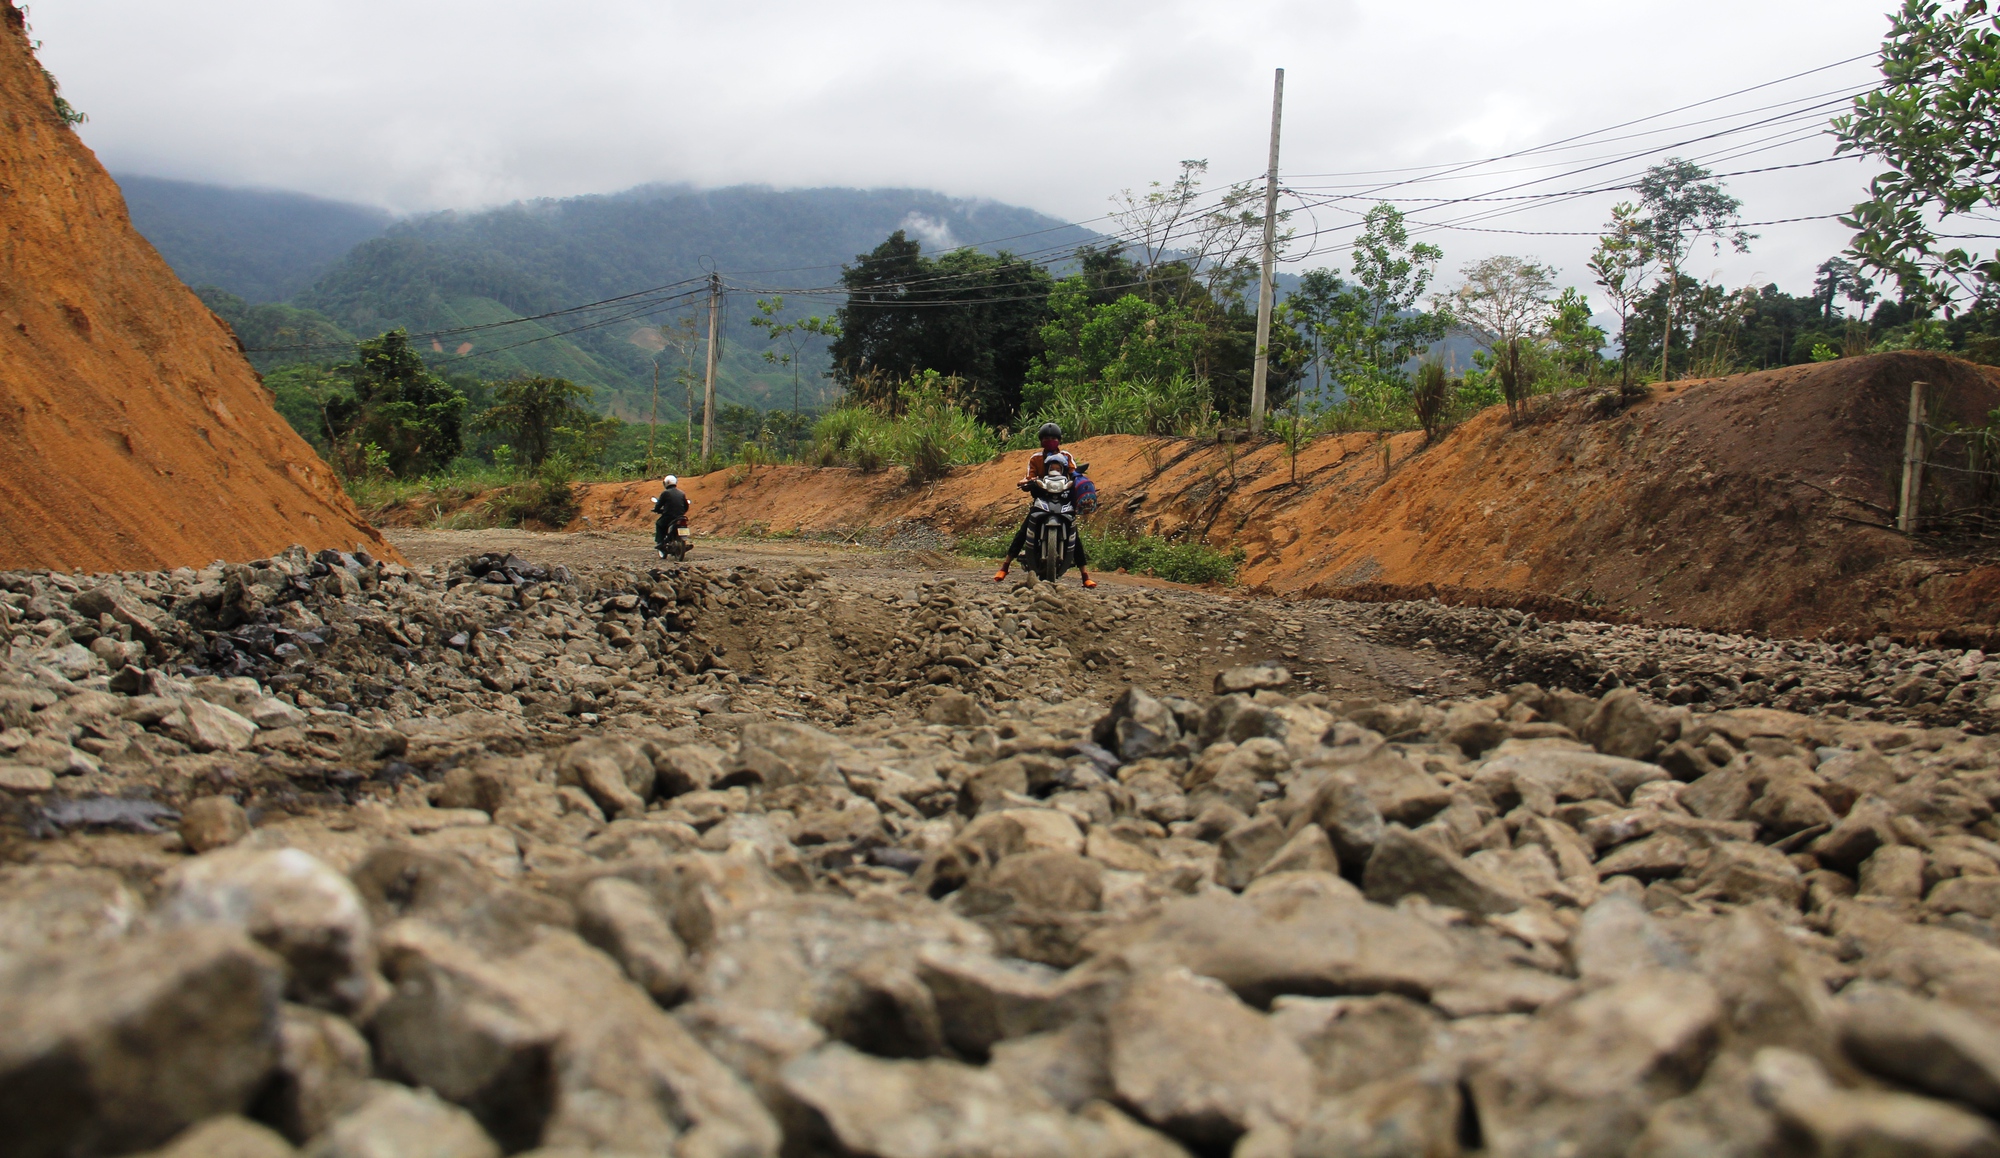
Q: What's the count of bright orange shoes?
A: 2